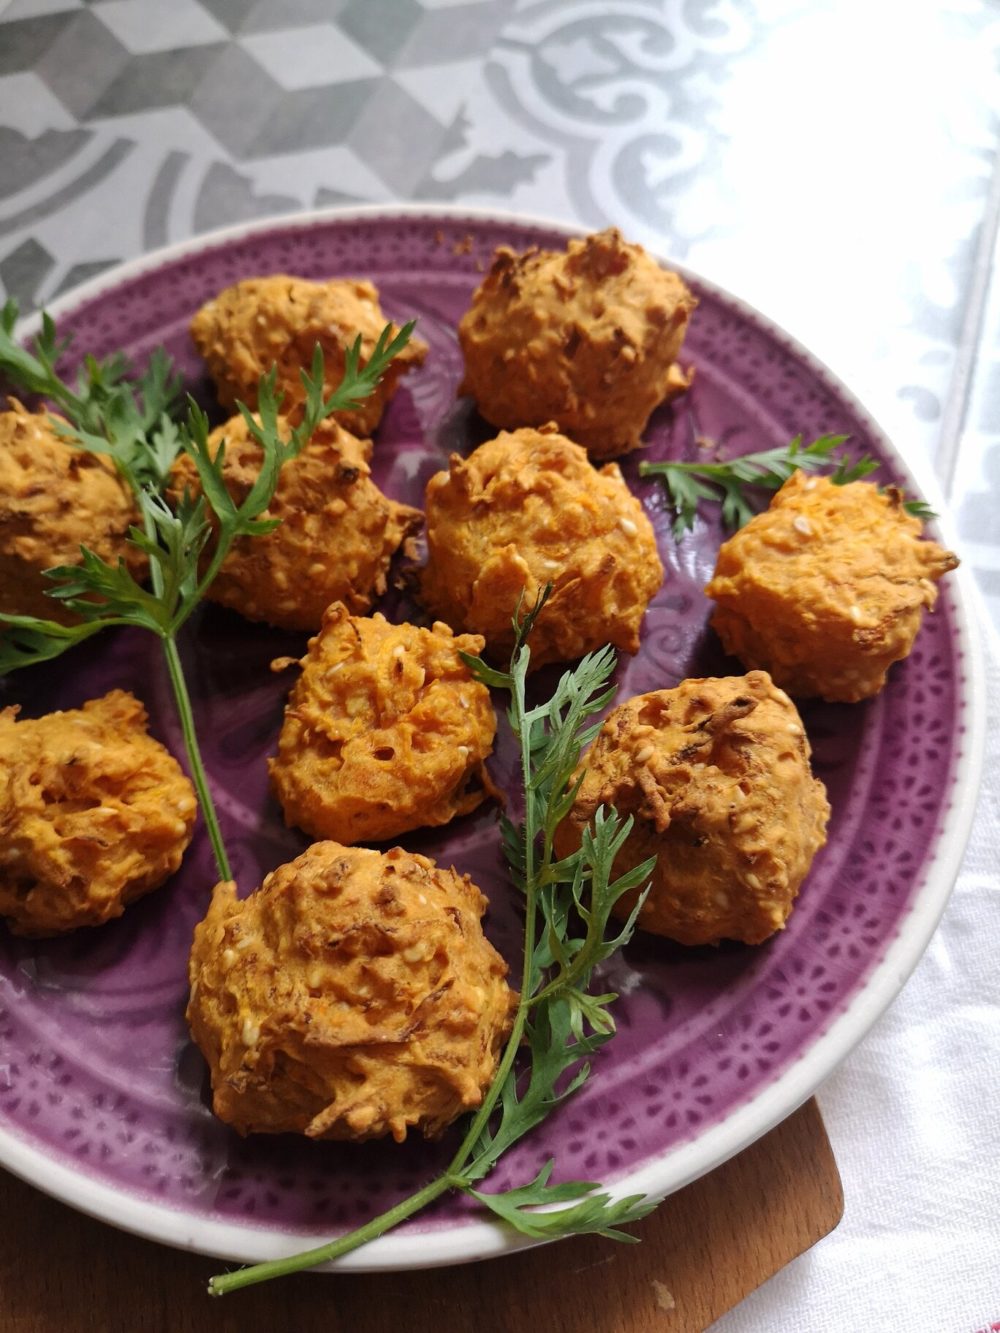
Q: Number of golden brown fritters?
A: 10